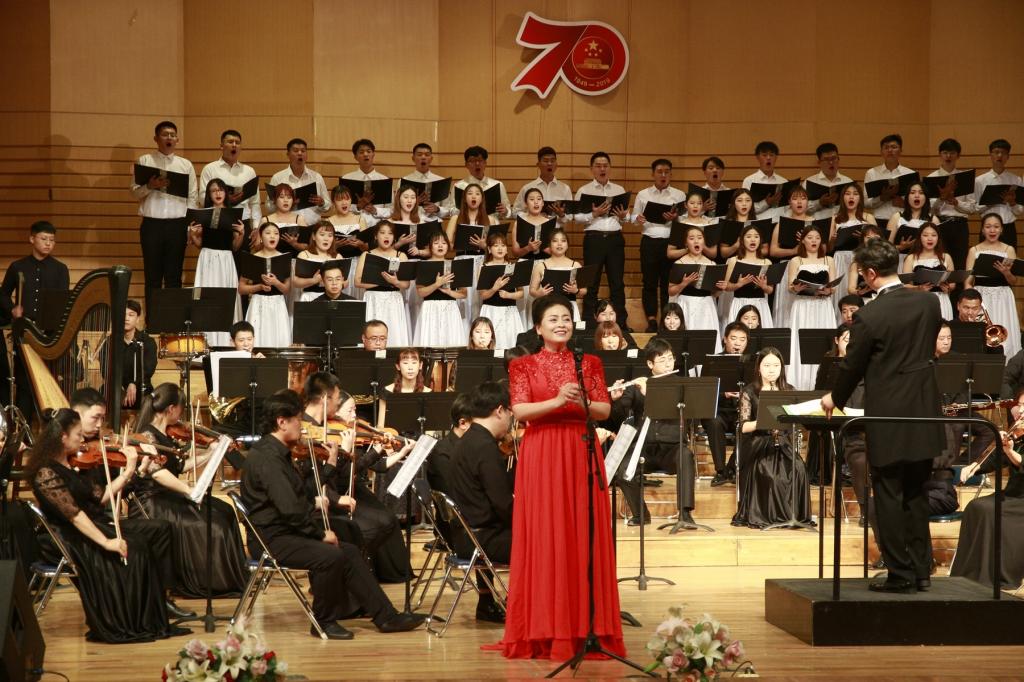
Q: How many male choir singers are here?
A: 15